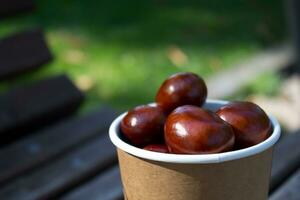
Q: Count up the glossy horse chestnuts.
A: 5